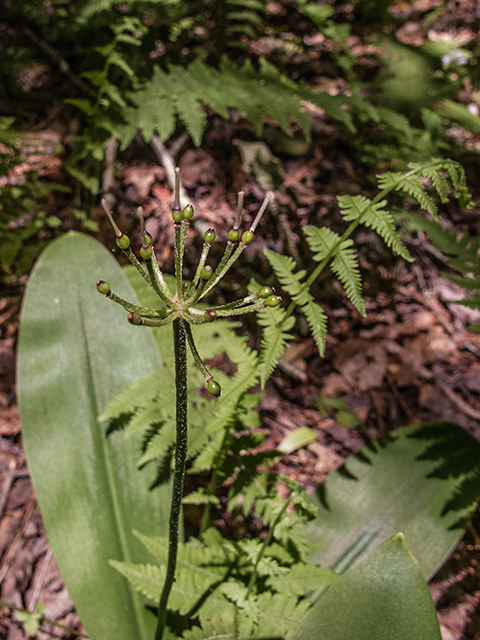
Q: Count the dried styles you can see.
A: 5